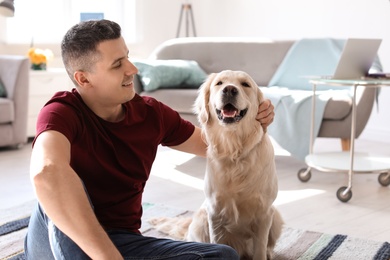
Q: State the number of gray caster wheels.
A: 3